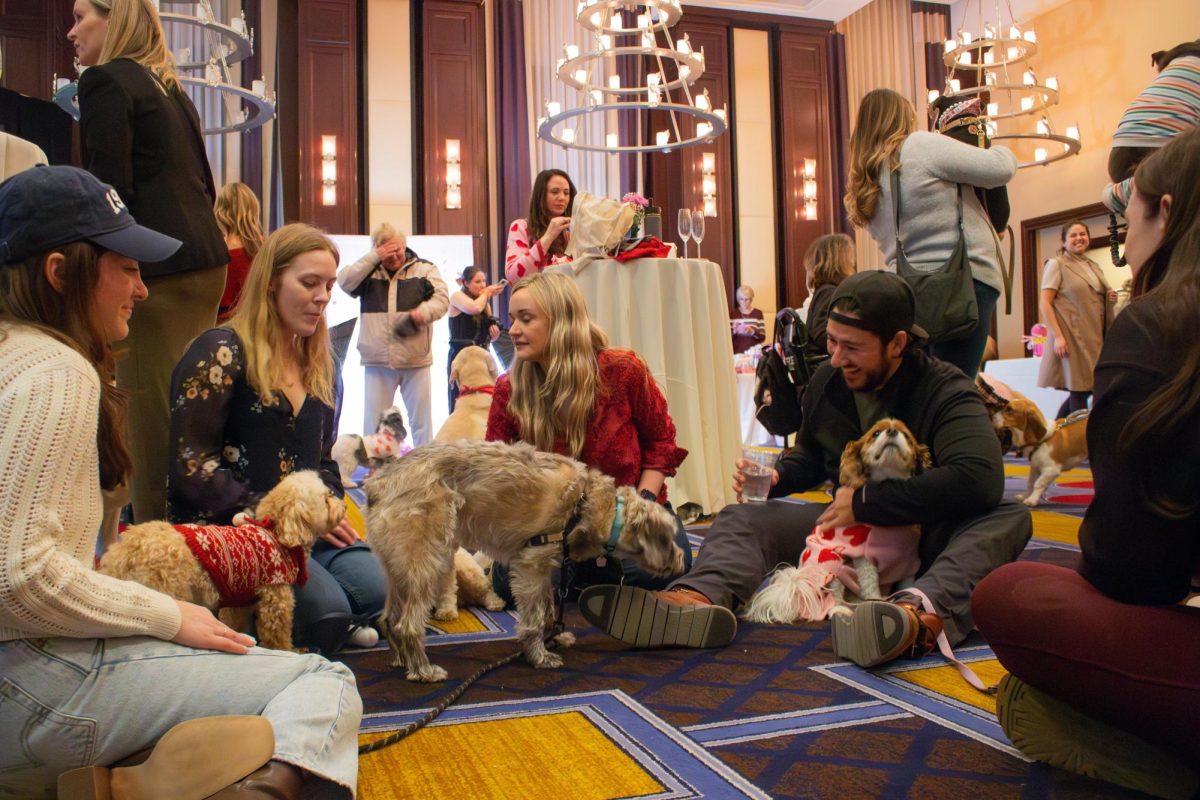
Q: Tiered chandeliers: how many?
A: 3